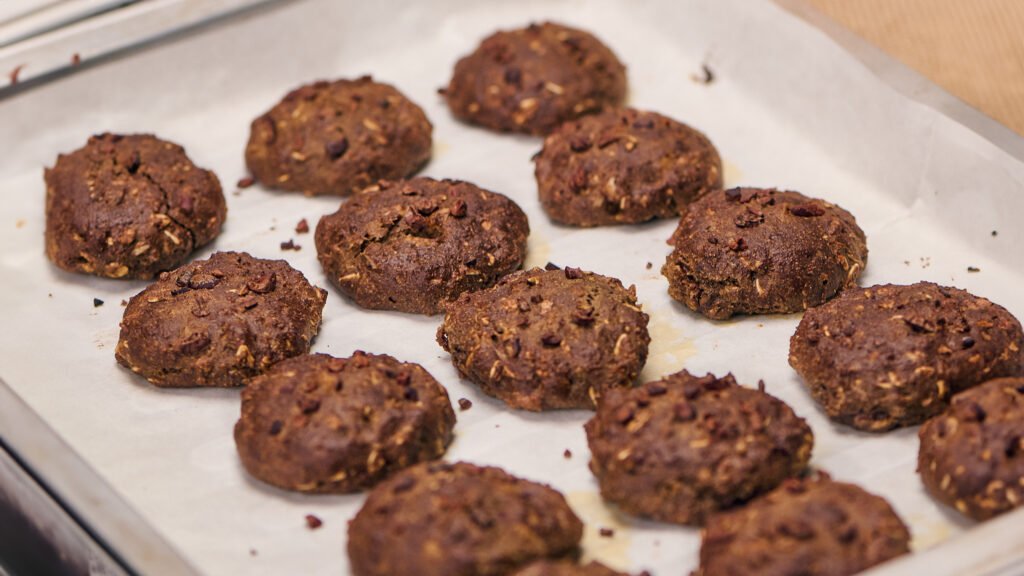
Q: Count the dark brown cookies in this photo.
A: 15